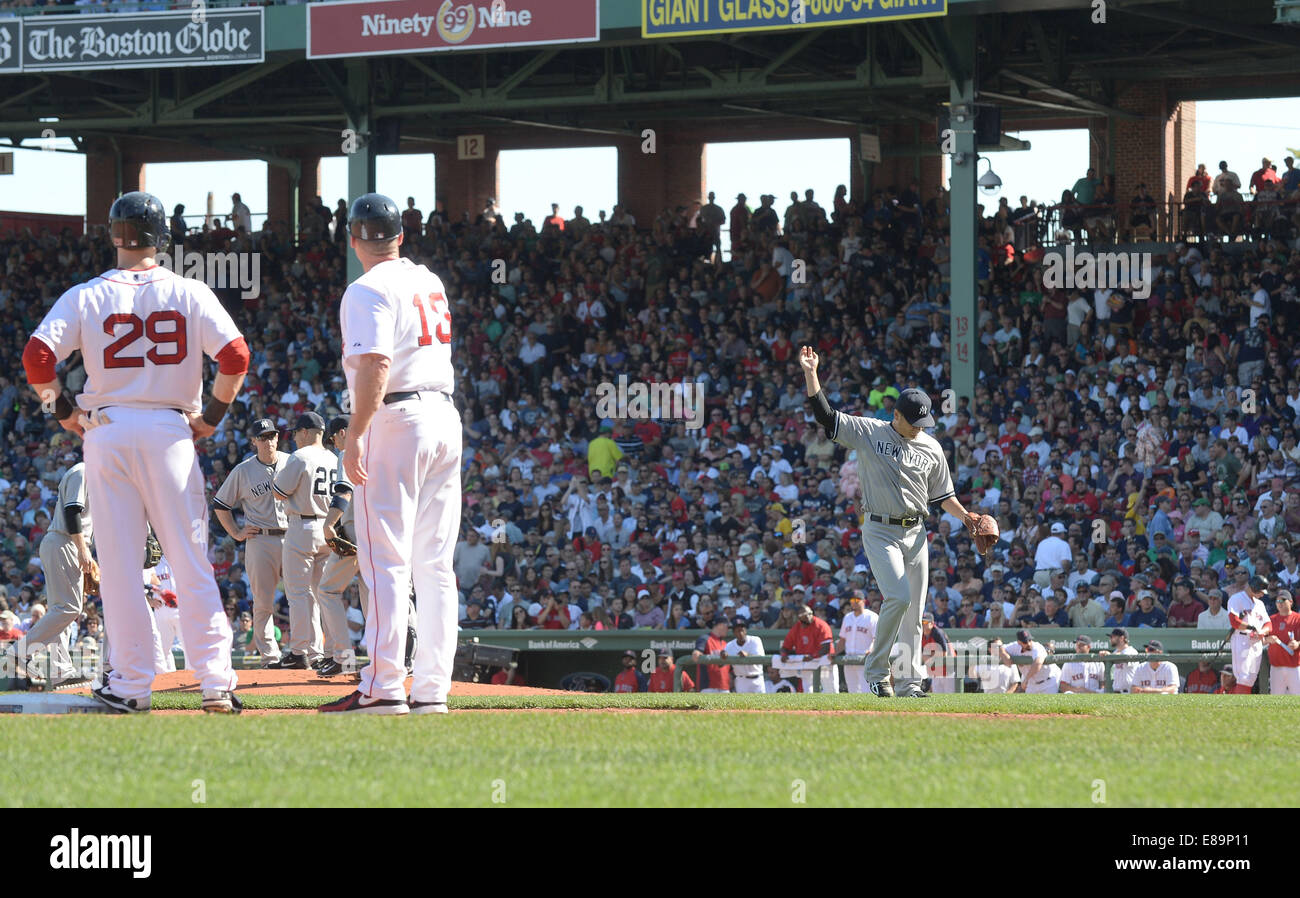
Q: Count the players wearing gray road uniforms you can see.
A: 5